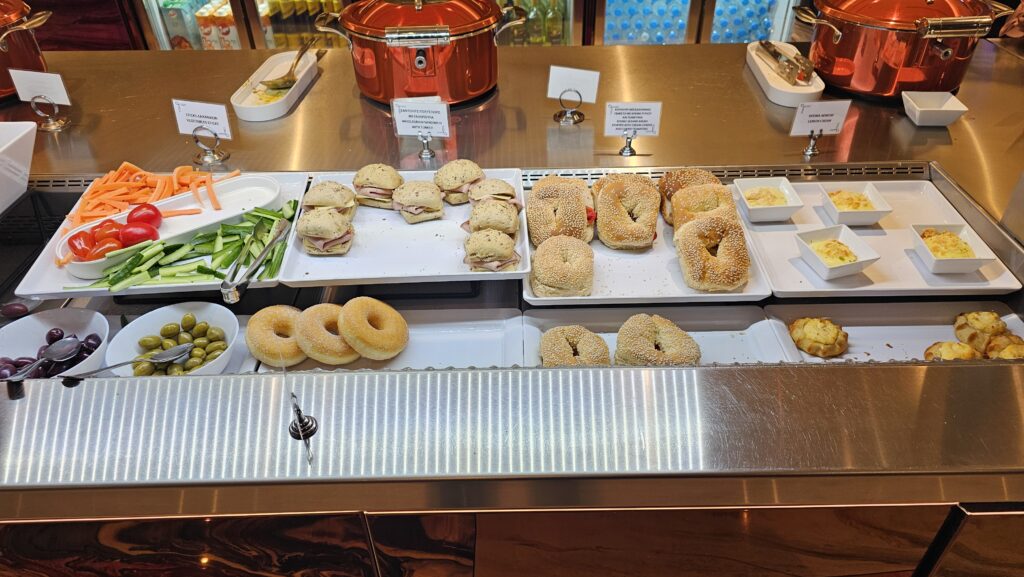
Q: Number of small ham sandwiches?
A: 8